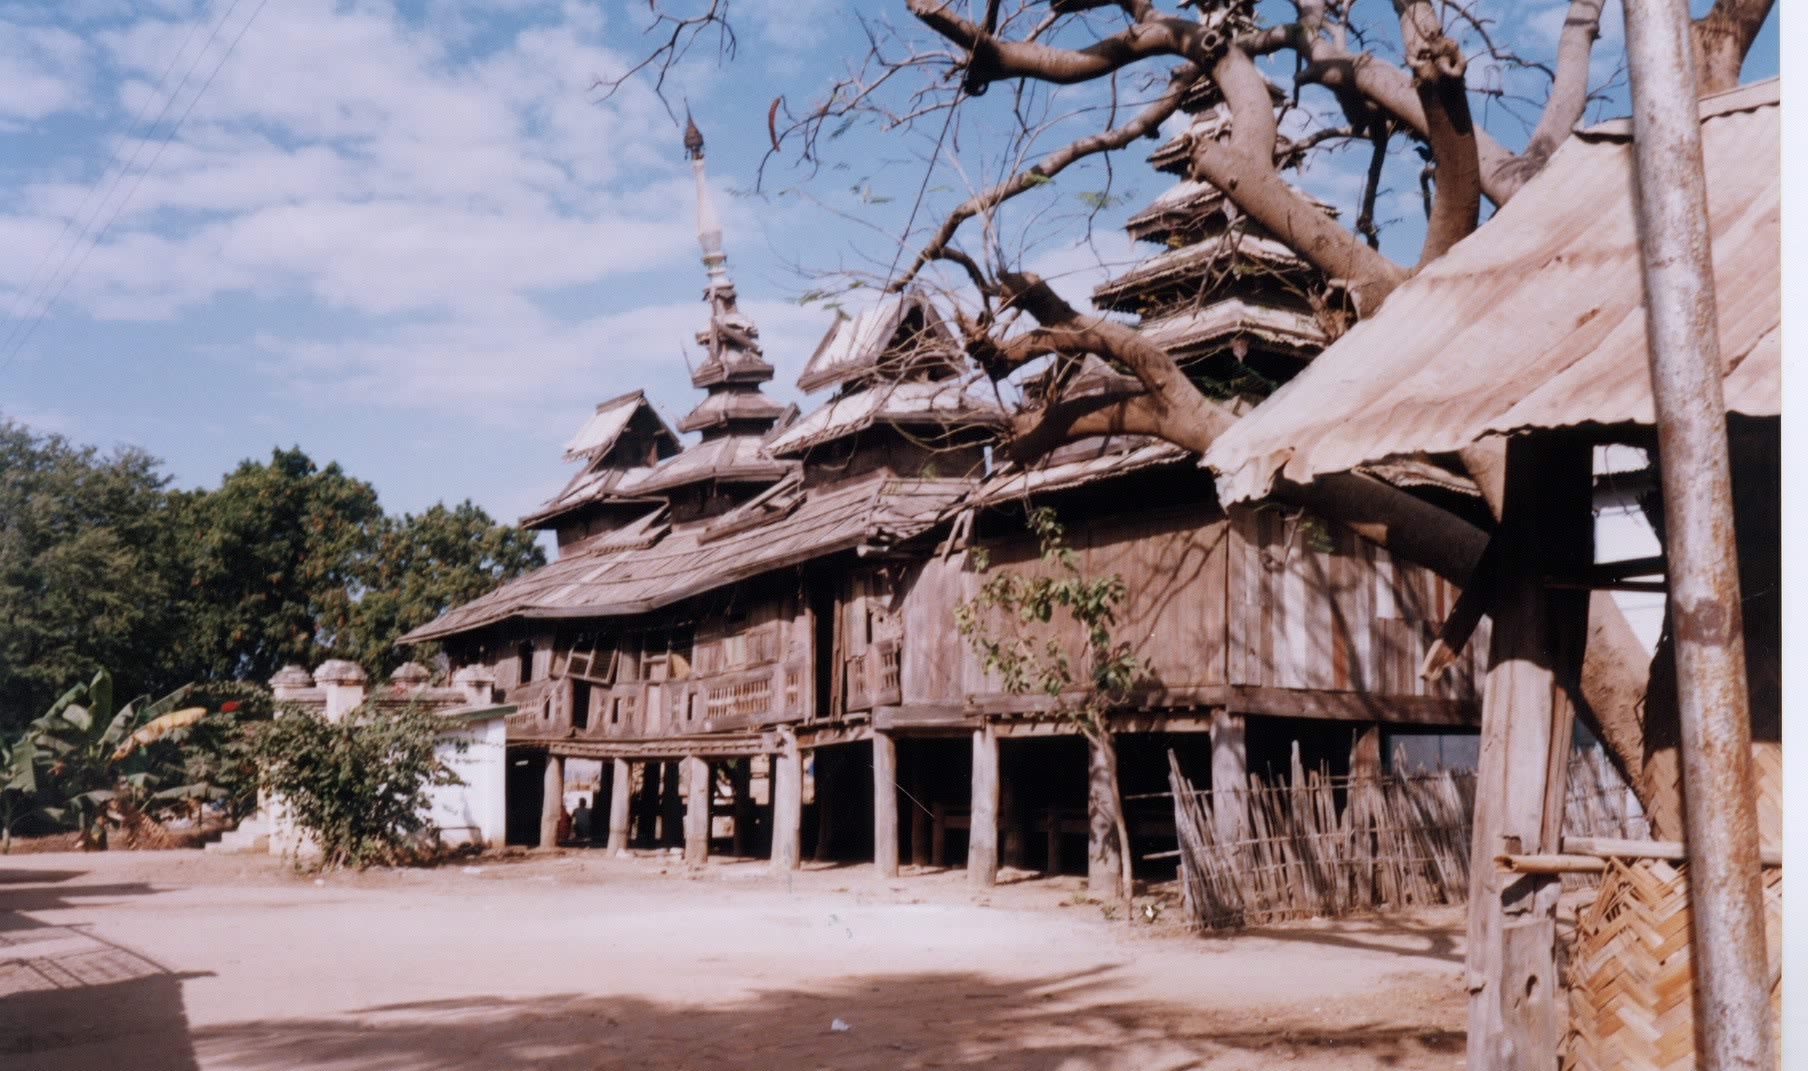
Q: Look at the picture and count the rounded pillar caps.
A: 4